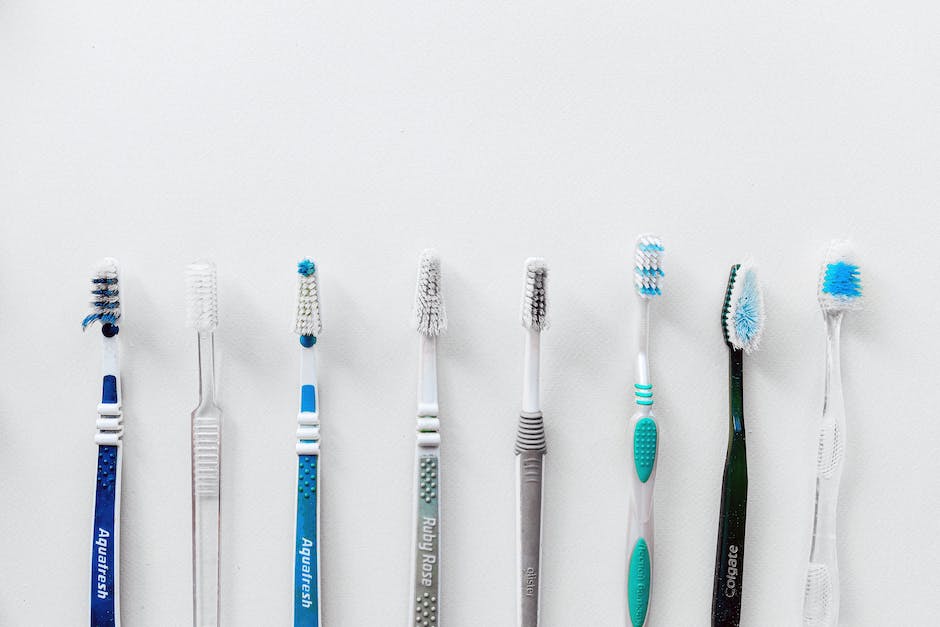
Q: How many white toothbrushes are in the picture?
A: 2